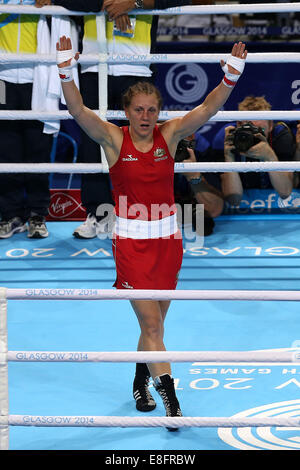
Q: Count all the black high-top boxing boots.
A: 2